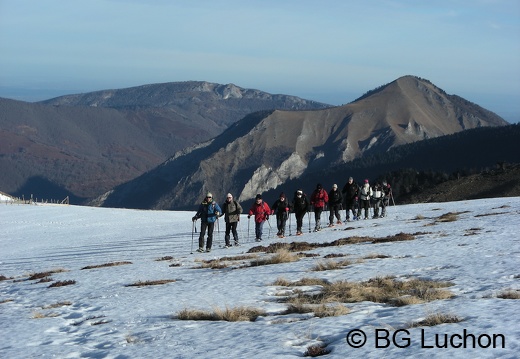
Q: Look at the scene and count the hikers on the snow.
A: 11